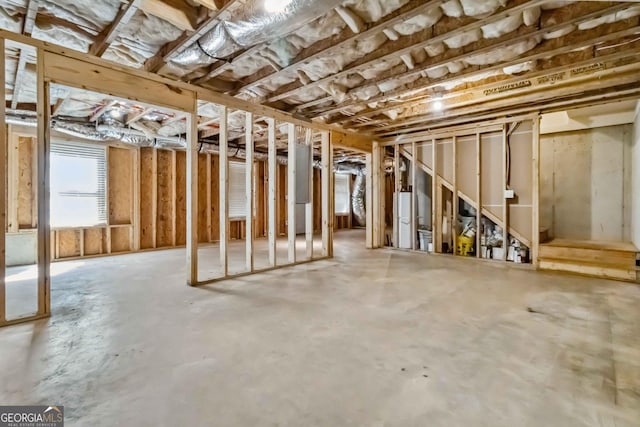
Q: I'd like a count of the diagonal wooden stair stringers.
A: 1